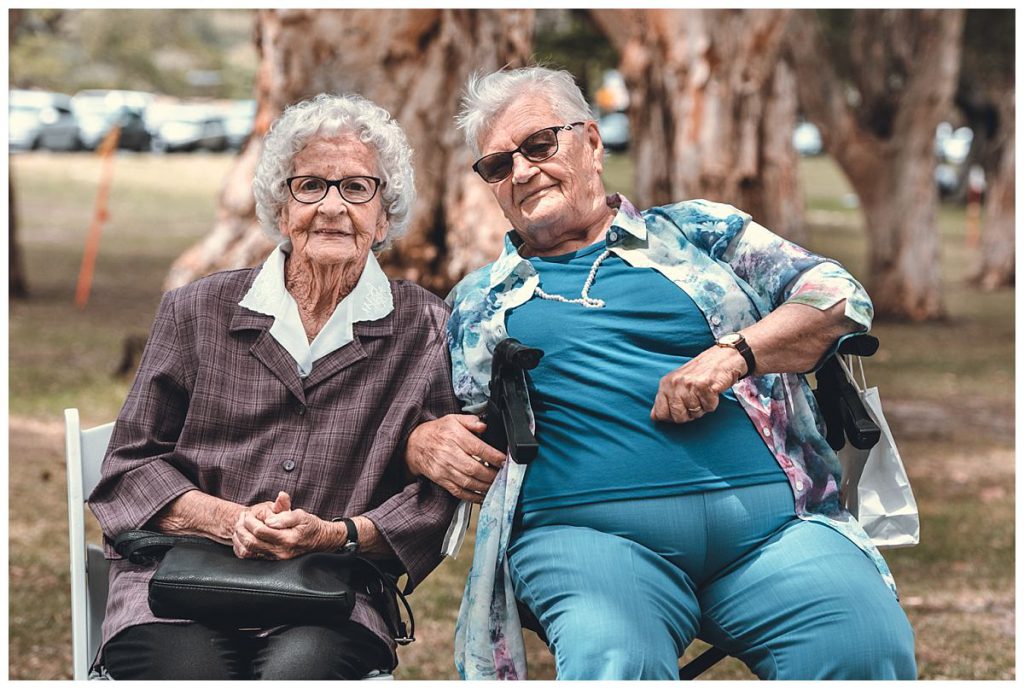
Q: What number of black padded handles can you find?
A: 2